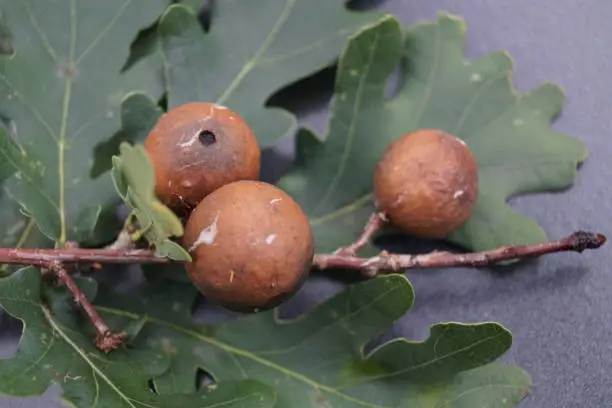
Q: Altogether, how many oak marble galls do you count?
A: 3